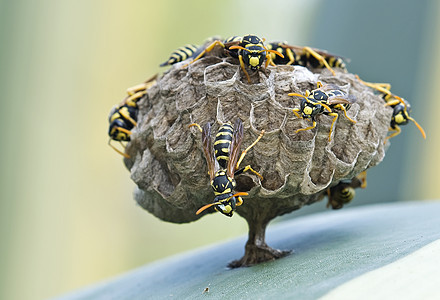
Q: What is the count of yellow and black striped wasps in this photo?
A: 8